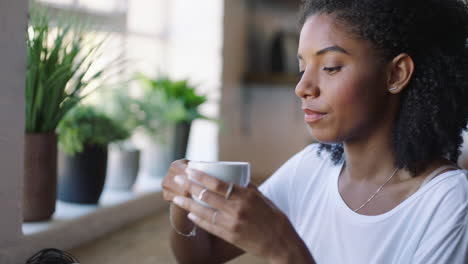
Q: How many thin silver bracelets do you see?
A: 1